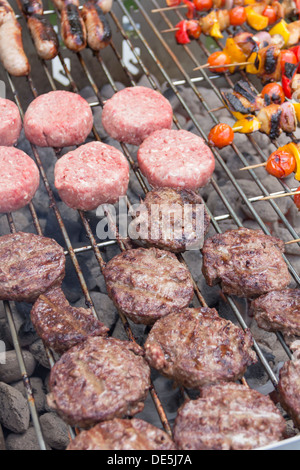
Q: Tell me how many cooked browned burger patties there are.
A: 11